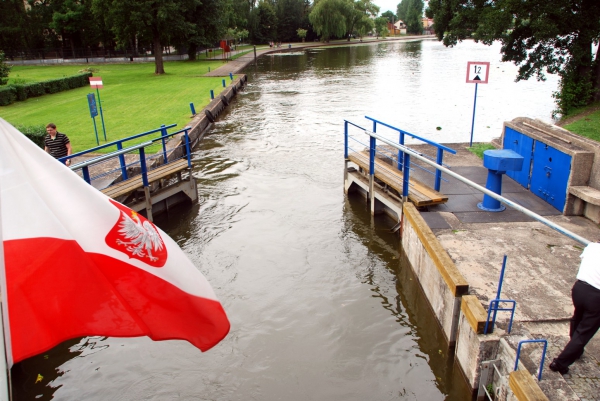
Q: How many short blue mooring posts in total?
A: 4